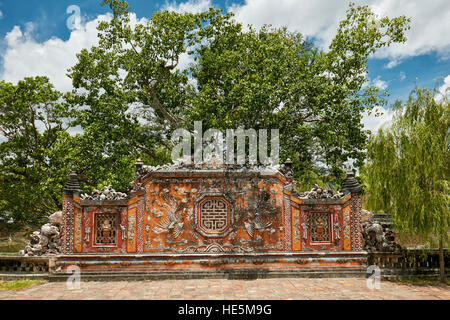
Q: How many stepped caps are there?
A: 2